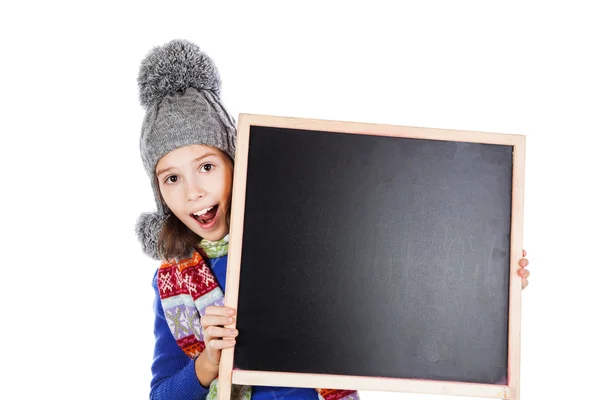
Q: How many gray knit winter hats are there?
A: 1